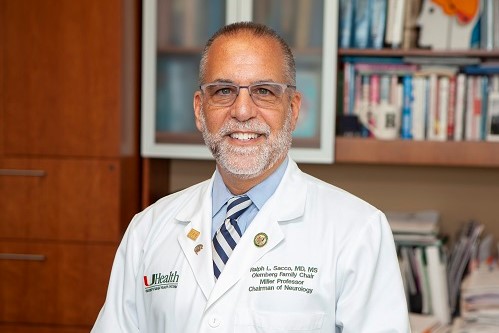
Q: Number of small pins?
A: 3